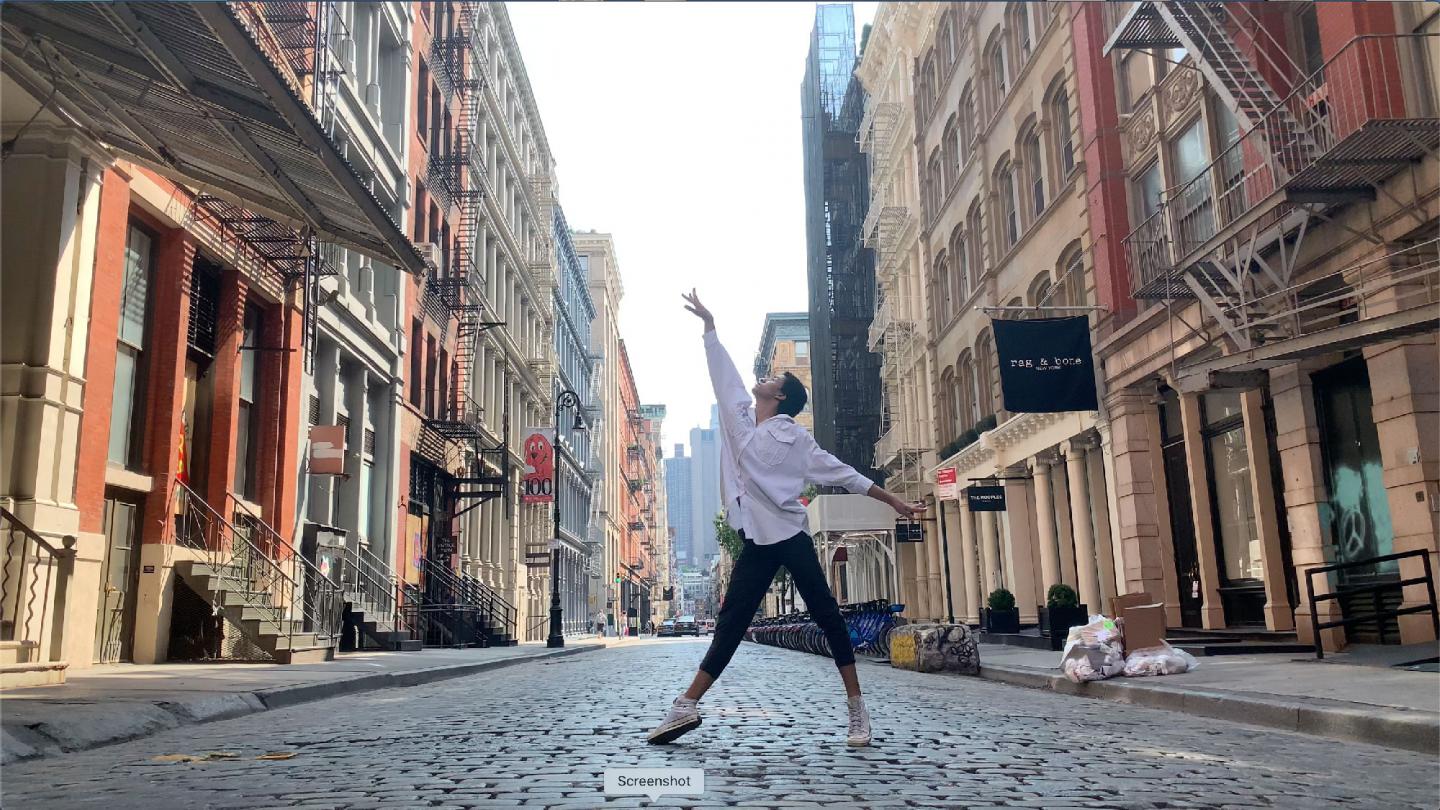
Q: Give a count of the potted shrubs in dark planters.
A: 2